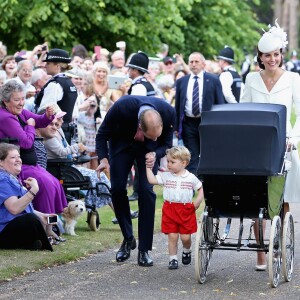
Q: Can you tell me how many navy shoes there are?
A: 2